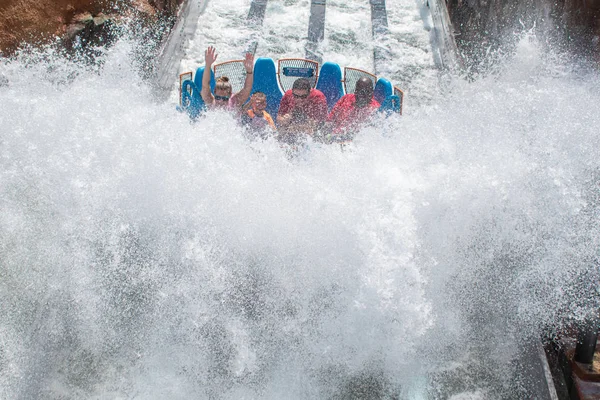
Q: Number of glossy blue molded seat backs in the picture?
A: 4